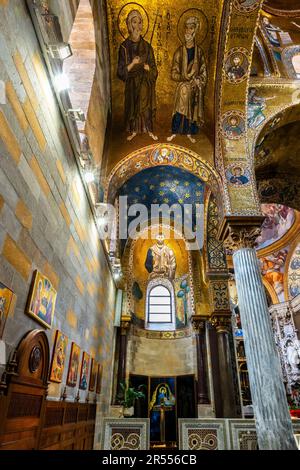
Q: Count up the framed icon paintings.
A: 7